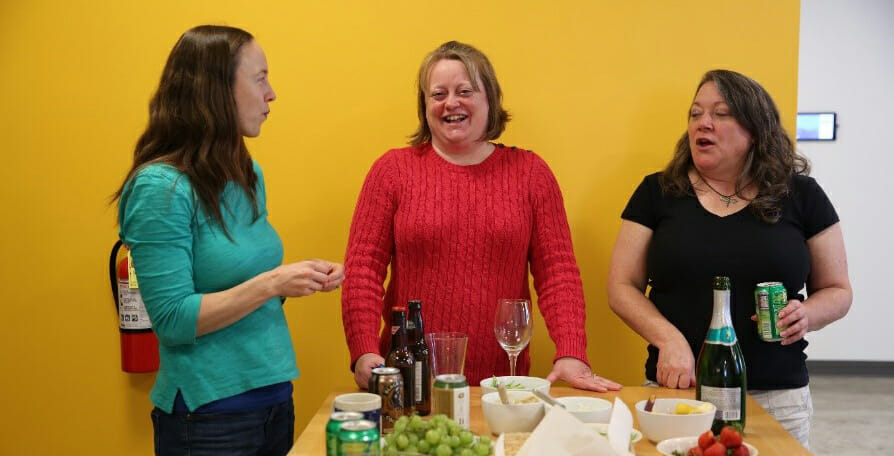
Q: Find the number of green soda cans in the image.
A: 3